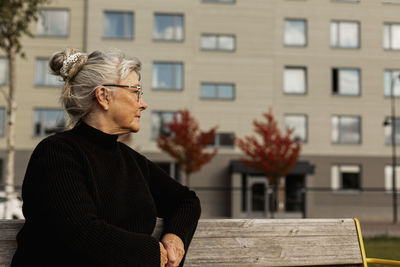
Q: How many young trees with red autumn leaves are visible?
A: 2